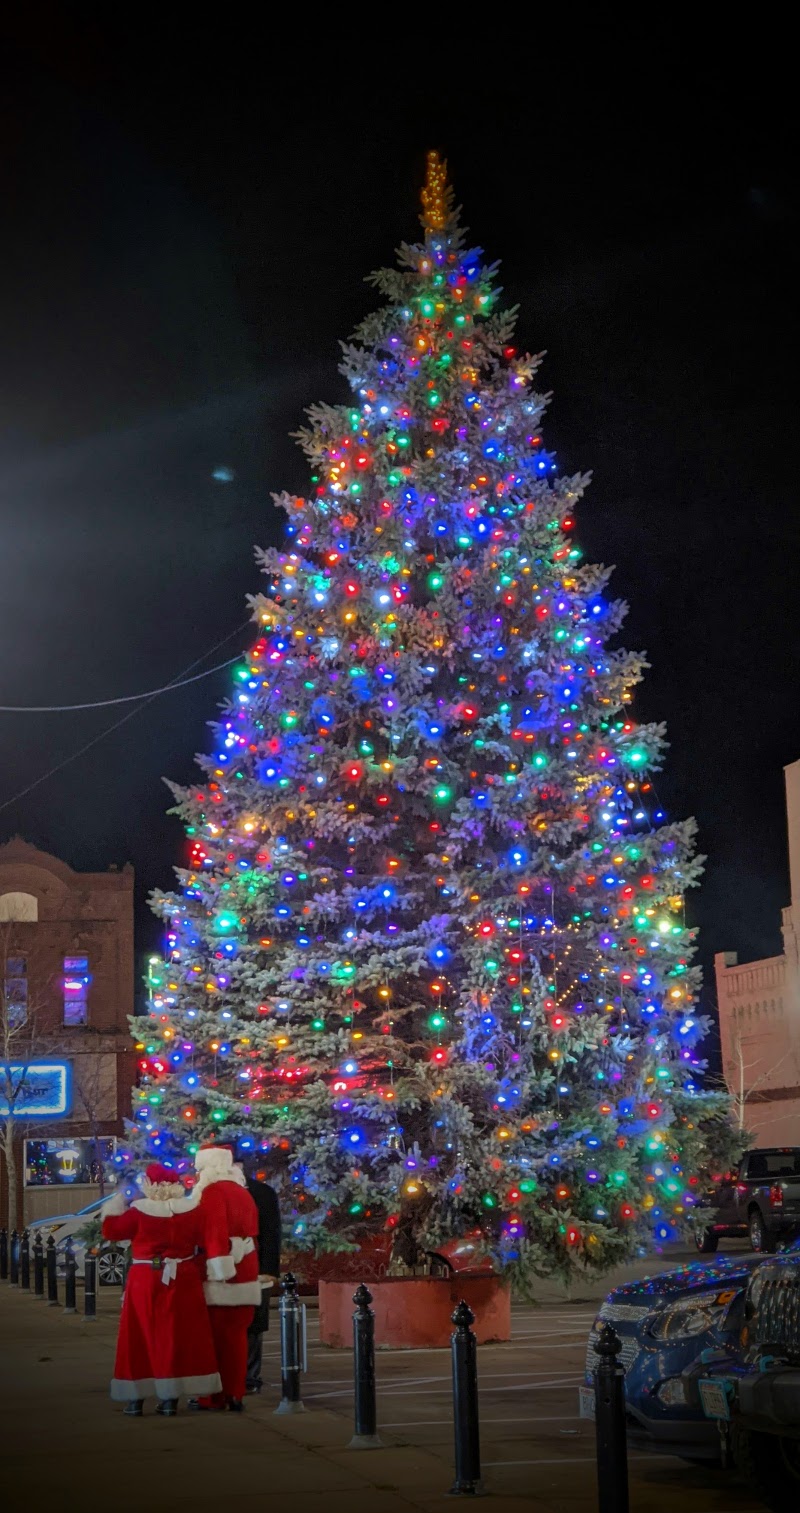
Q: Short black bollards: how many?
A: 11